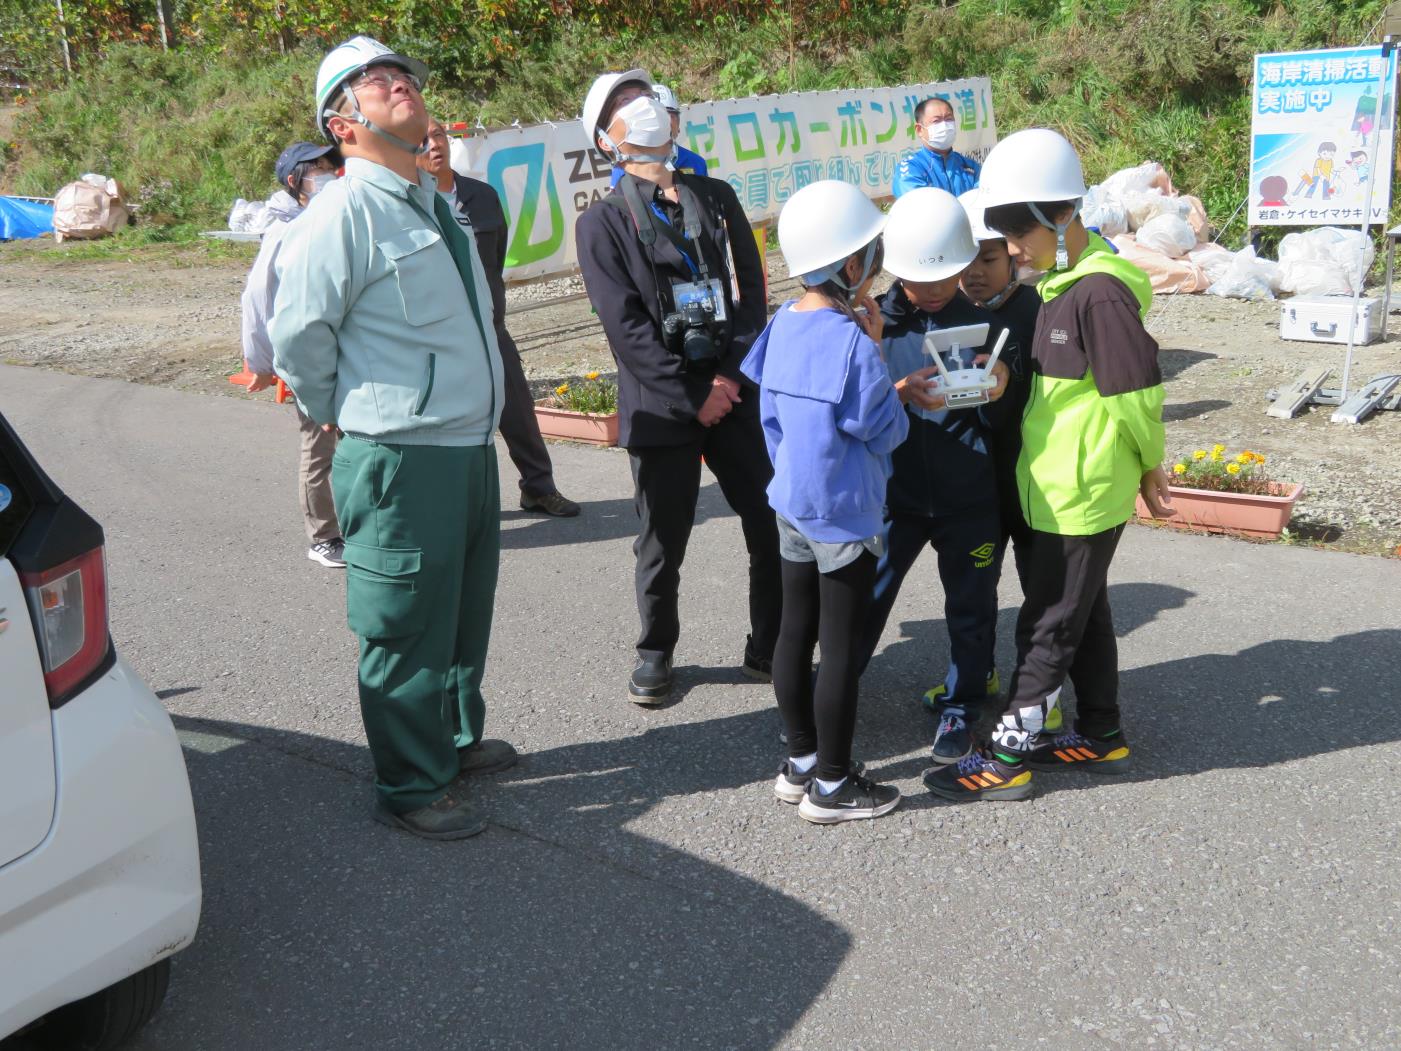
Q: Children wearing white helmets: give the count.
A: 4